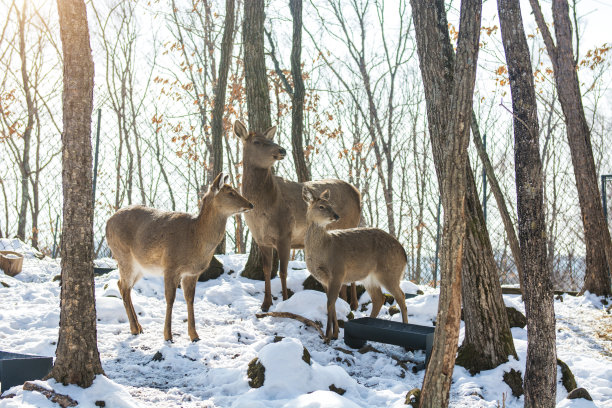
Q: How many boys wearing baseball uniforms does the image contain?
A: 0